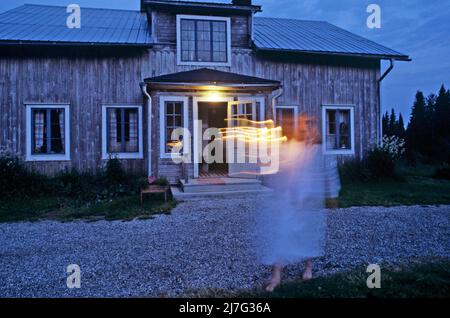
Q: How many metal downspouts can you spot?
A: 3